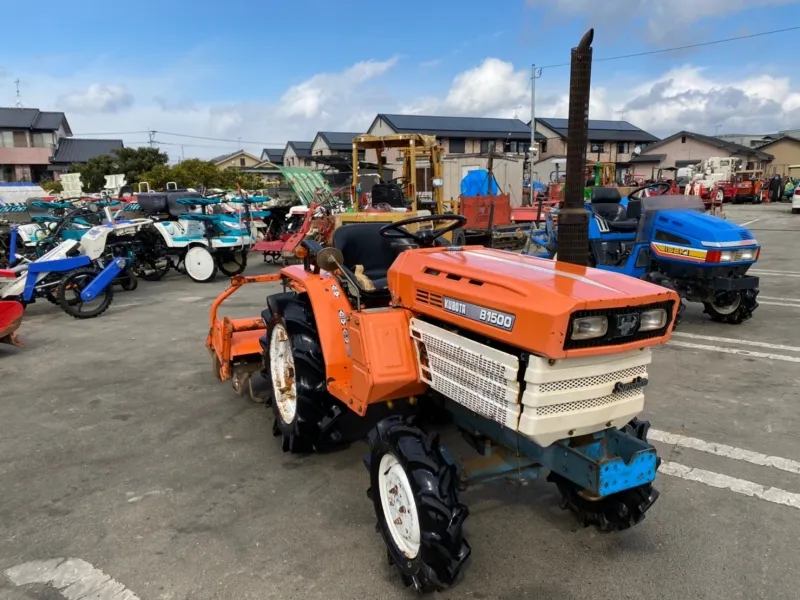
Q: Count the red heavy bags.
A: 0